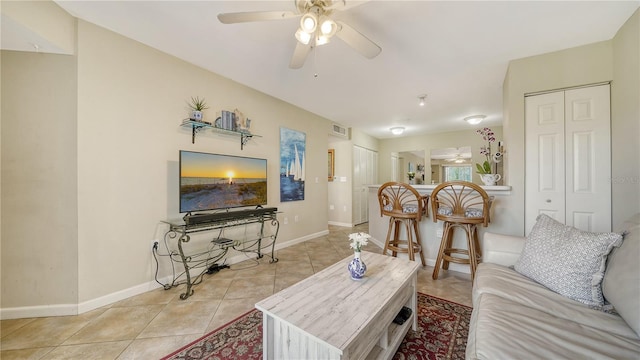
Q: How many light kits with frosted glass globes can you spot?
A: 1